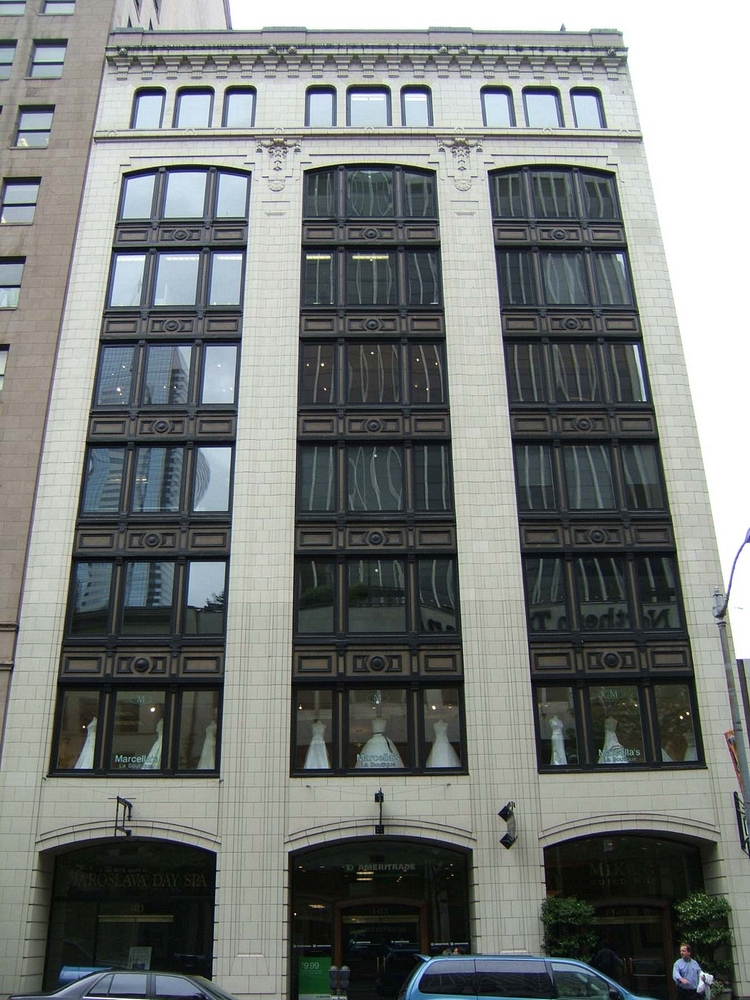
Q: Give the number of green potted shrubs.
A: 2